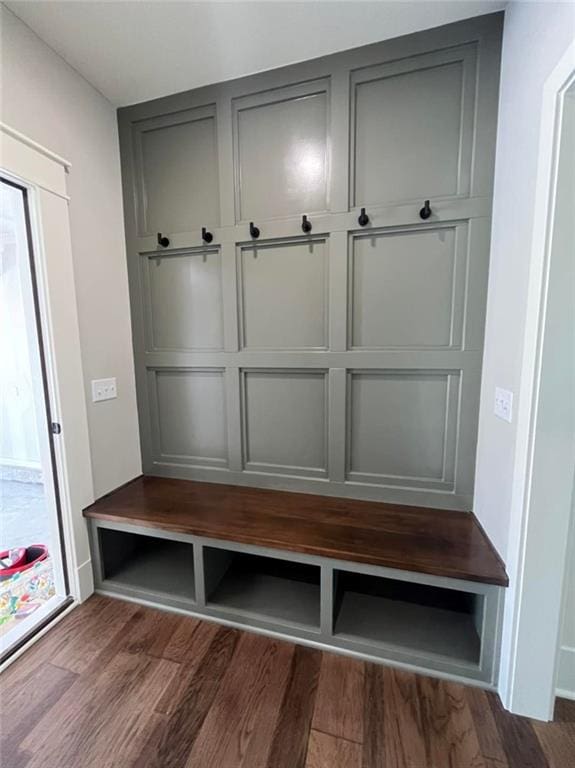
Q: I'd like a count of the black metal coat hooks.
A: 6